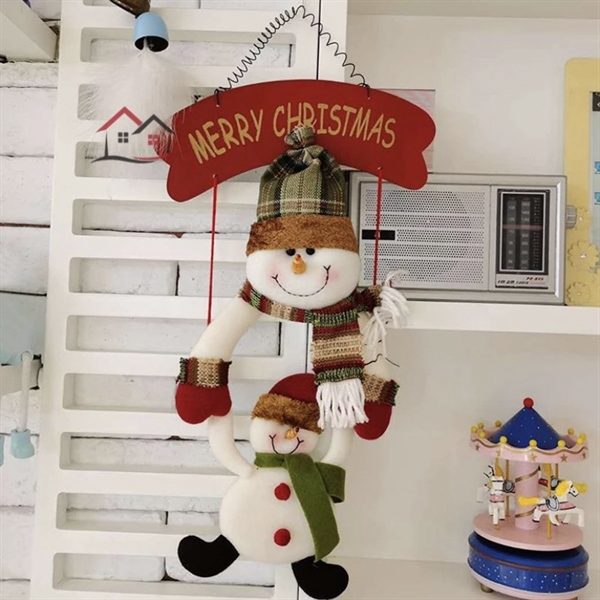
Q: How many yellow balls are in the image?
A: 10